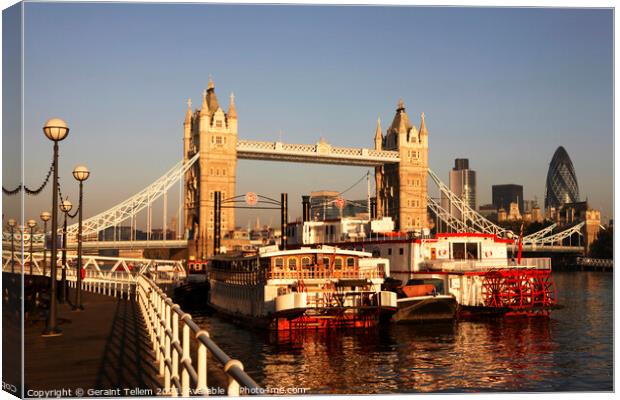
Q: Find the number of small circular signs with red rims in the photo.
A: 2